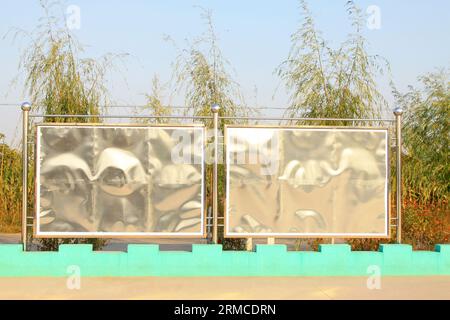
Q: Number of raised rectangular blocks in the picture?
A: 8